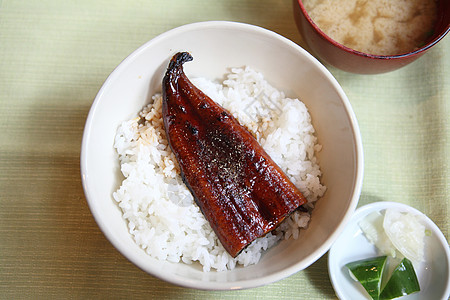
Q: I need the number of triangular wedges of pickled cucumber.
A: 2